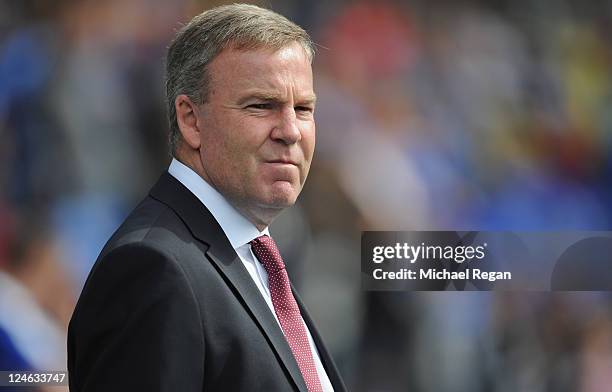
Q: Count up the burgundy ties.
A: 1